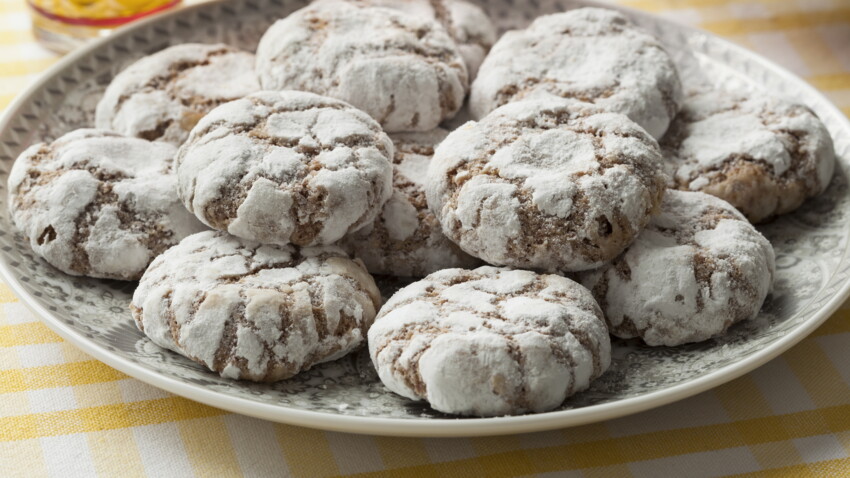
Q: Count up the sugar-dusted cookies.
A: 12